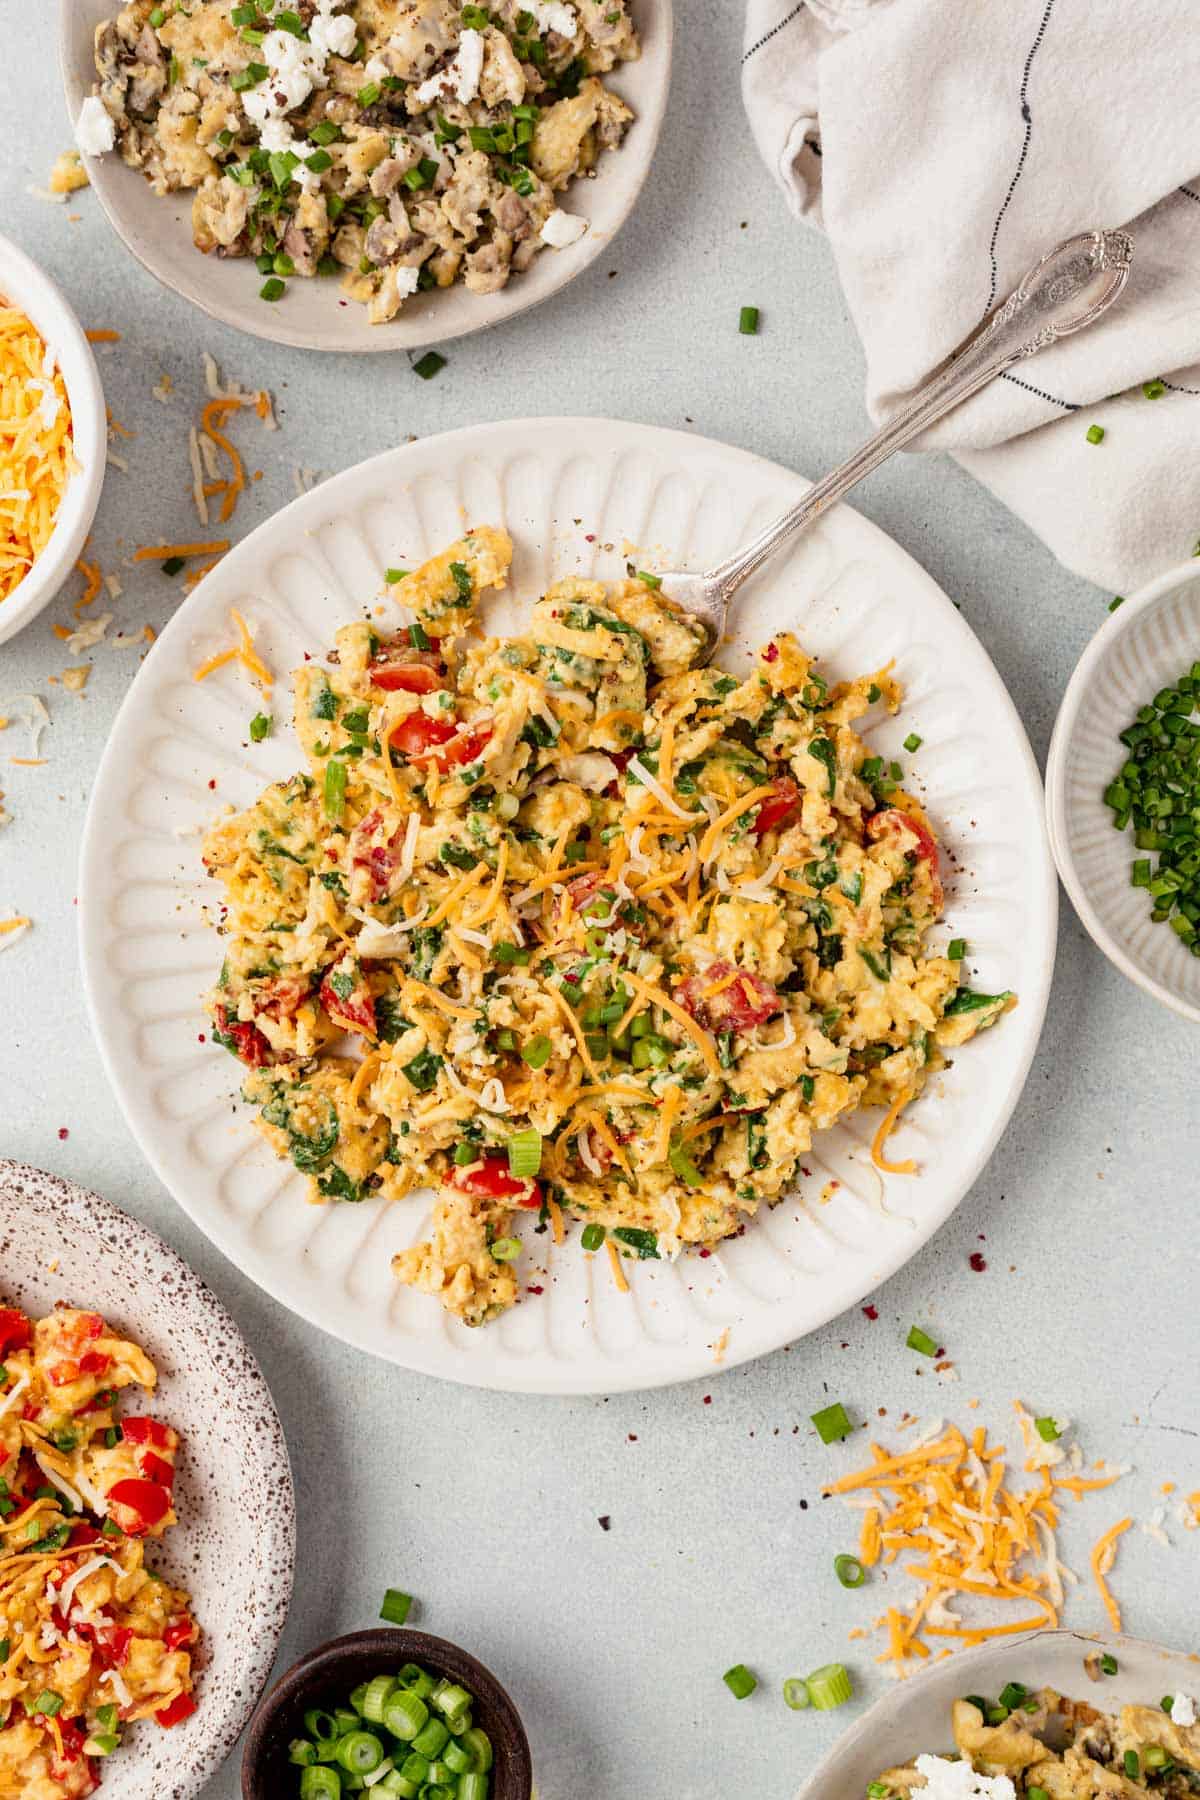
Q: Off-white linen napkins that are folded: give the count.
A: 1